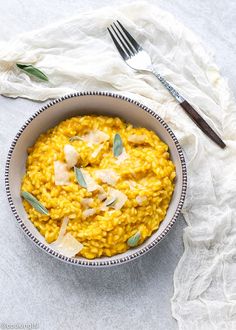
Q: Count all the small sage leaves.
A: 5